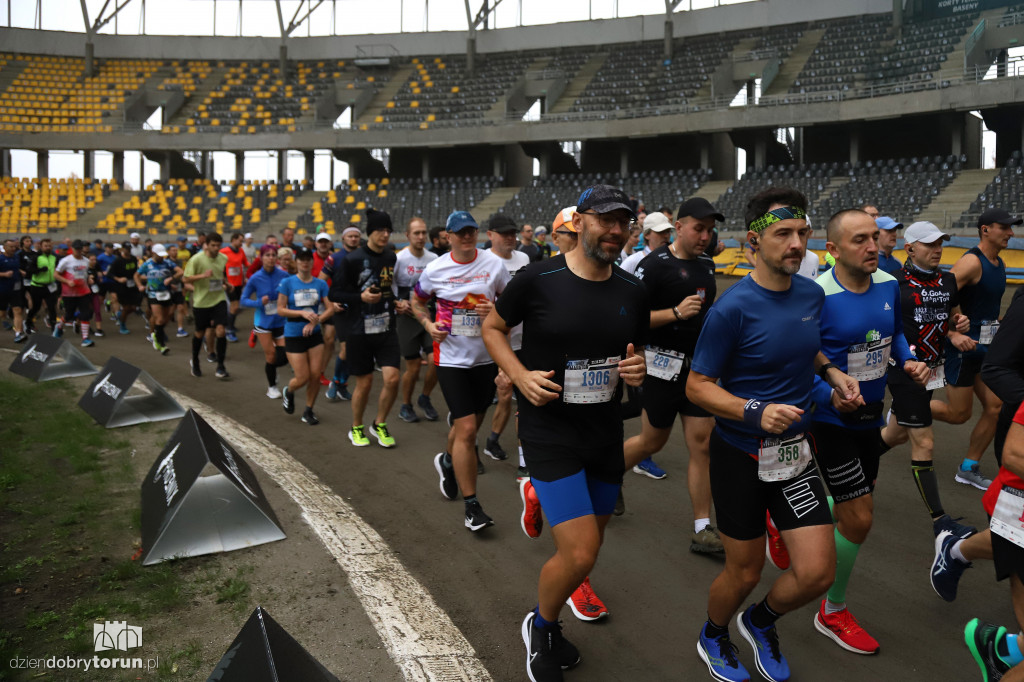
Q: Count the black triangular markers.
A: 4